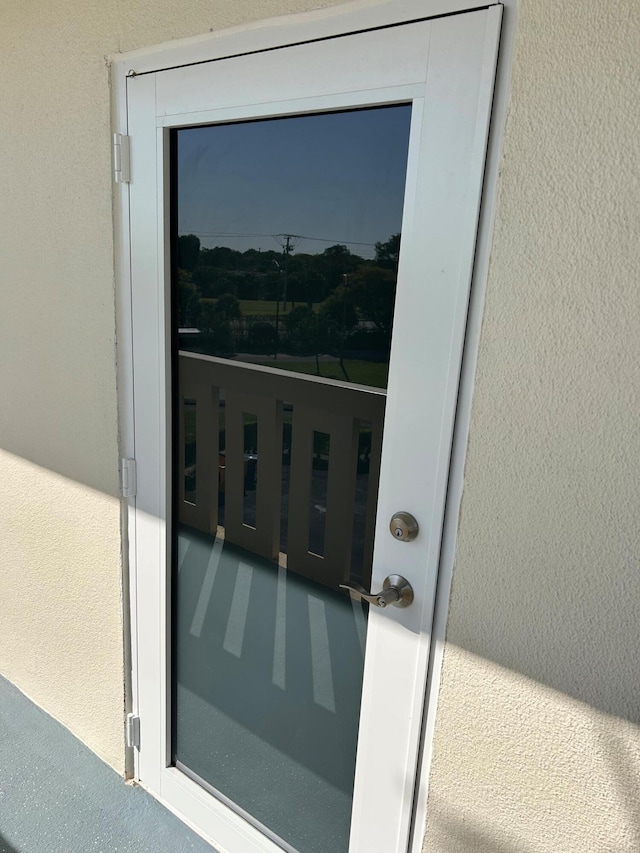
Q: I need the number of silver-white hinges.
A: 3